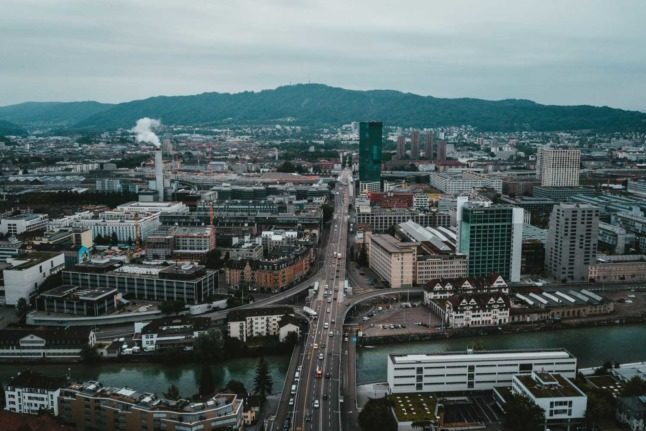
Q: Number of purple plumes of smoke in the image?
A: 0